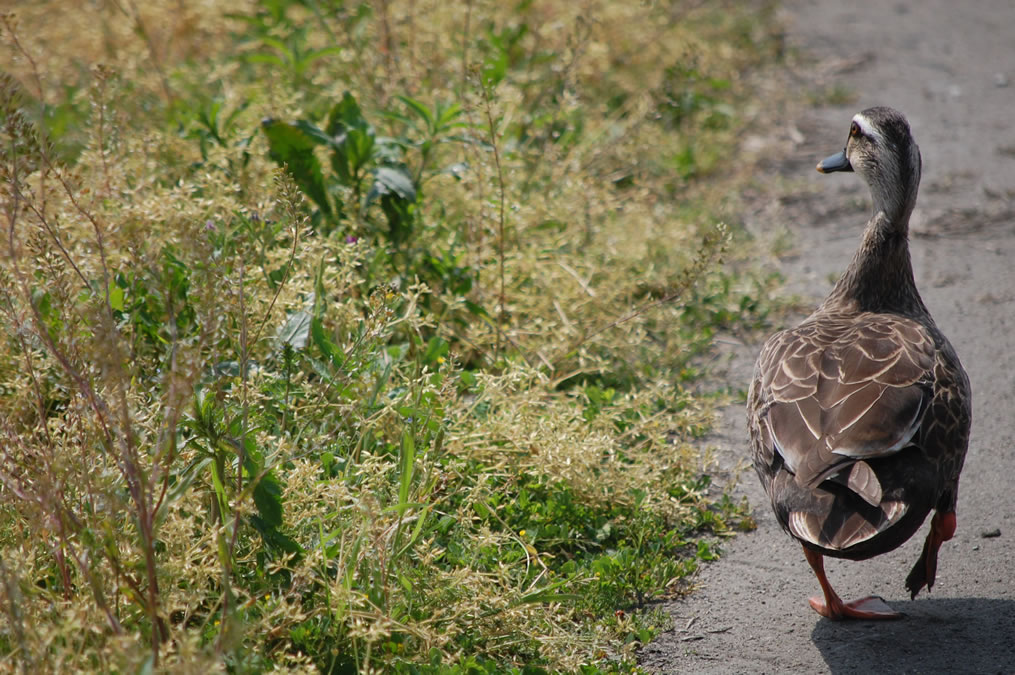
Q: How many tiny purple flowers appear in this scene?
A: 2